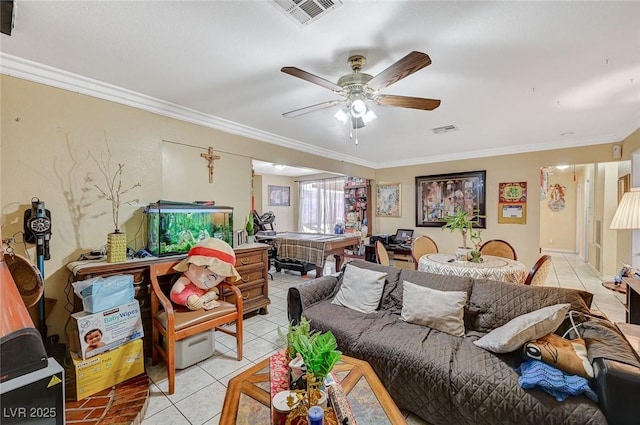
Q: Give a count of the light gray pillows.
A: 3